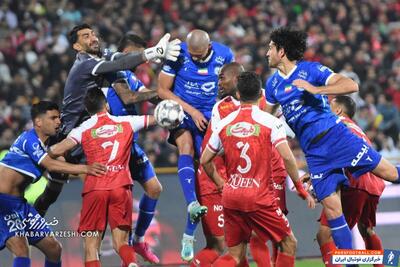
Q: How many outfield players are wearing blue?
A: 4